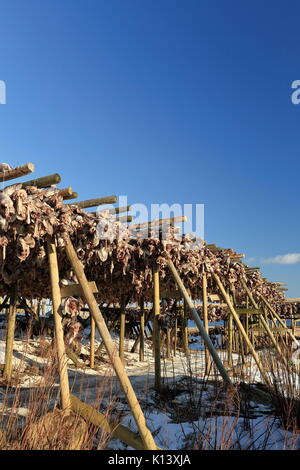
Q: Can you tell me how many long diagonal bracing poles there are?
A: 5